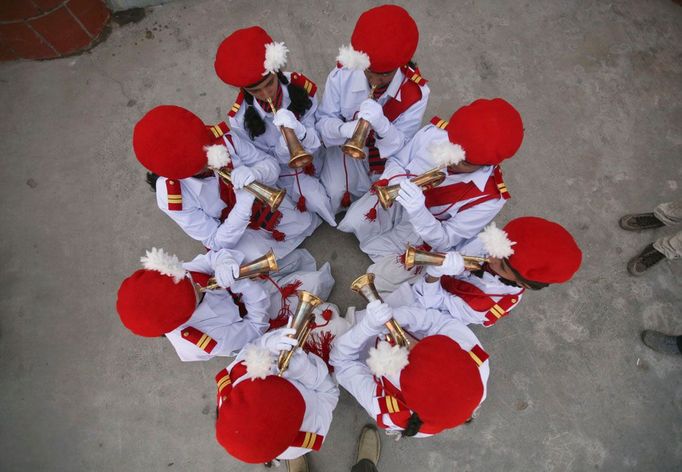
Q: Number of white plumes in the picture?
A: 8